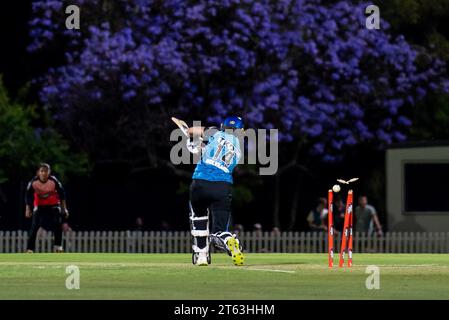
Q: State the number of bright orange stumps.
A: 3